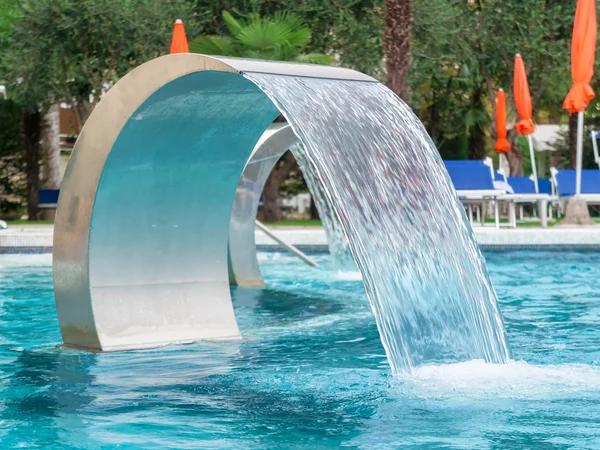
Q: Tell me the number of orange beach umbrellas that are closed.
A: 4